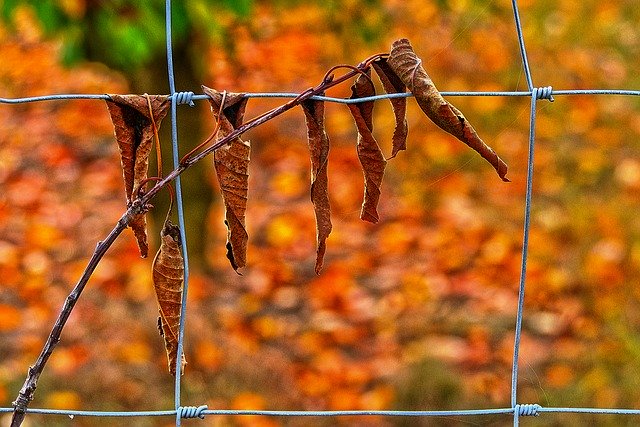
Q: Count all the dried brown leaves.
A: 7